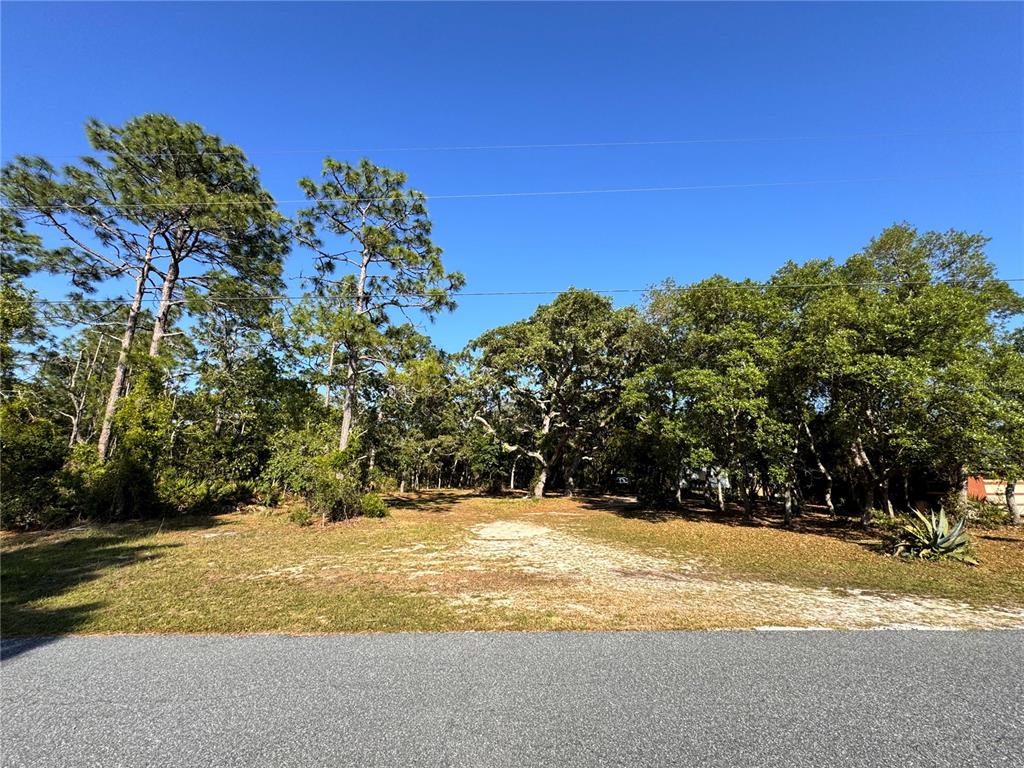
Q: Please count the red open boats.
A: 0